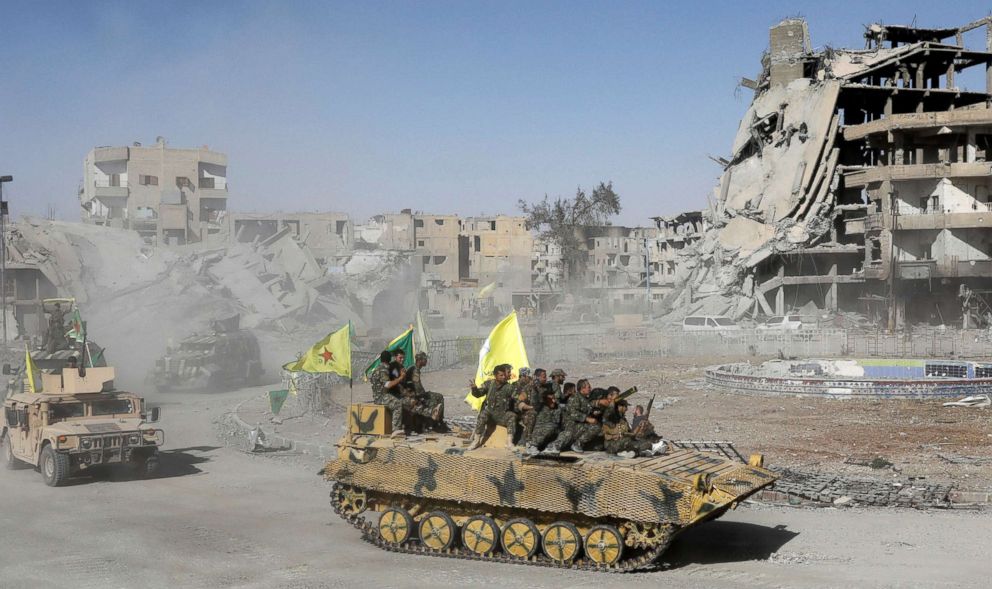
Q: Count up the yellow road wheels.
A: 6